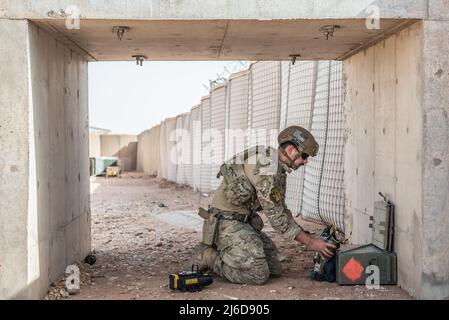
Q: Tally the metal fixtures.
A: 4